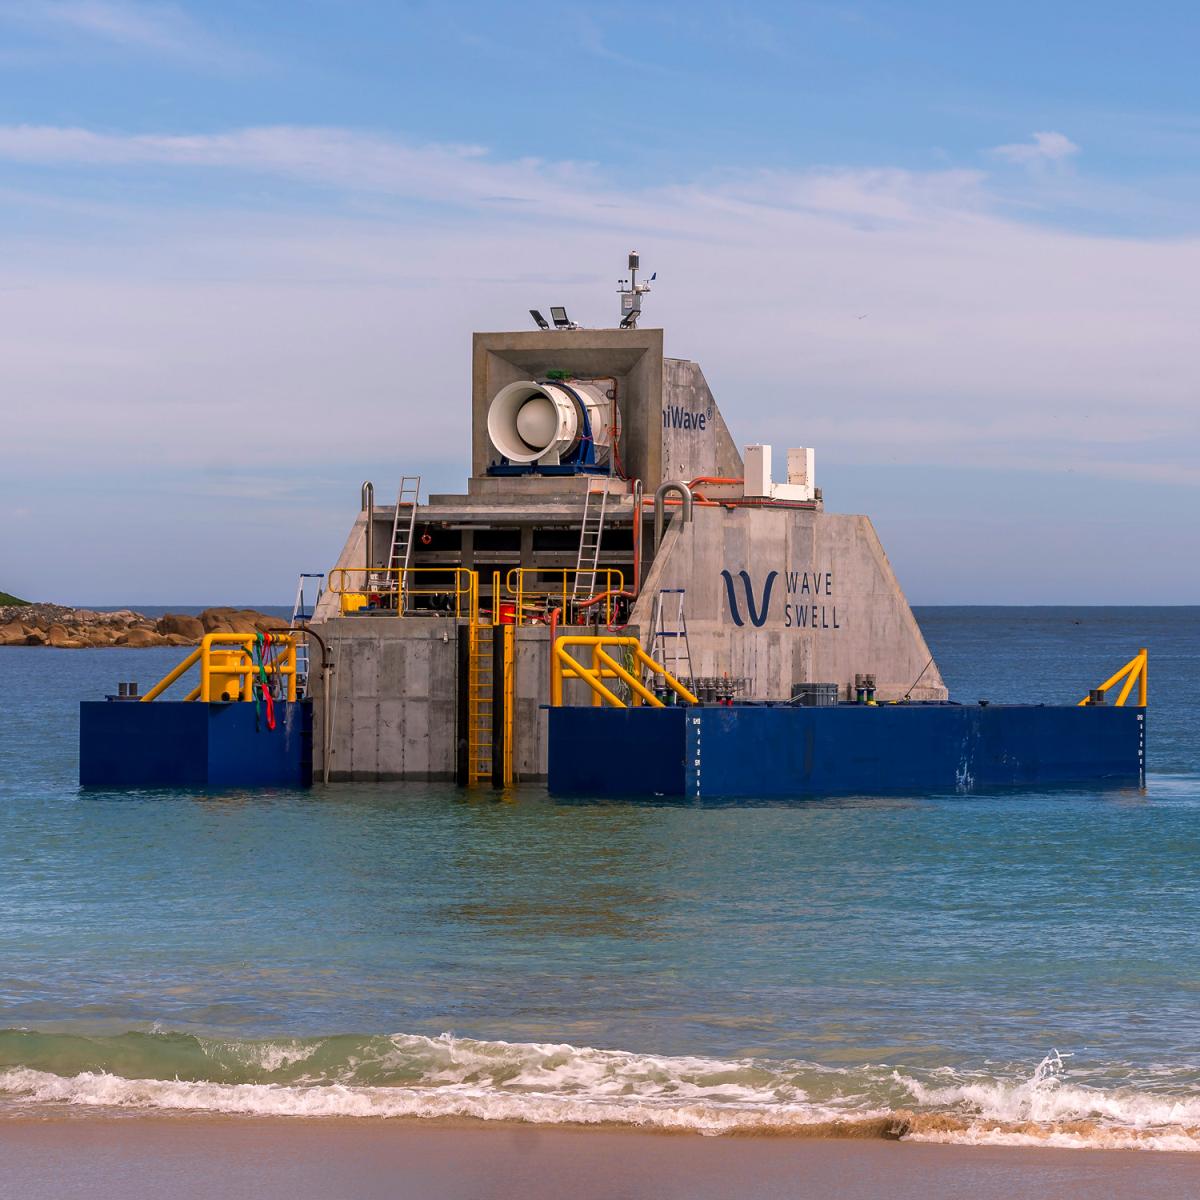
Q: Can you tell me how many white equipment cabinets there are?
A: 2